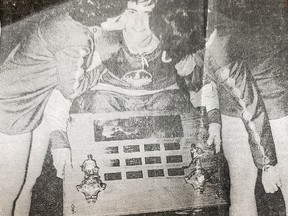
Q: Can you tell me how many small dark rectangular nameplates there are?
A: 12